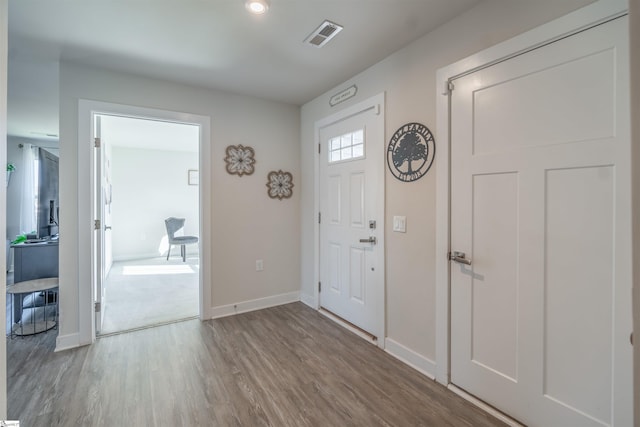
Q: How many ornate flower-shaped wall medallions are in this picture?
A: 2